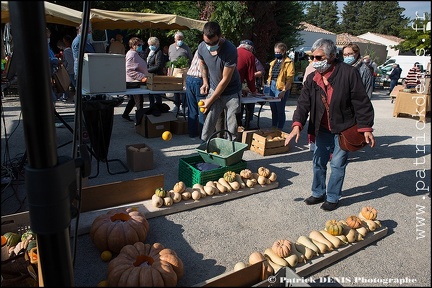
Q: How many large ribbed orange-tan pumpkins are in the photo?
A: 2